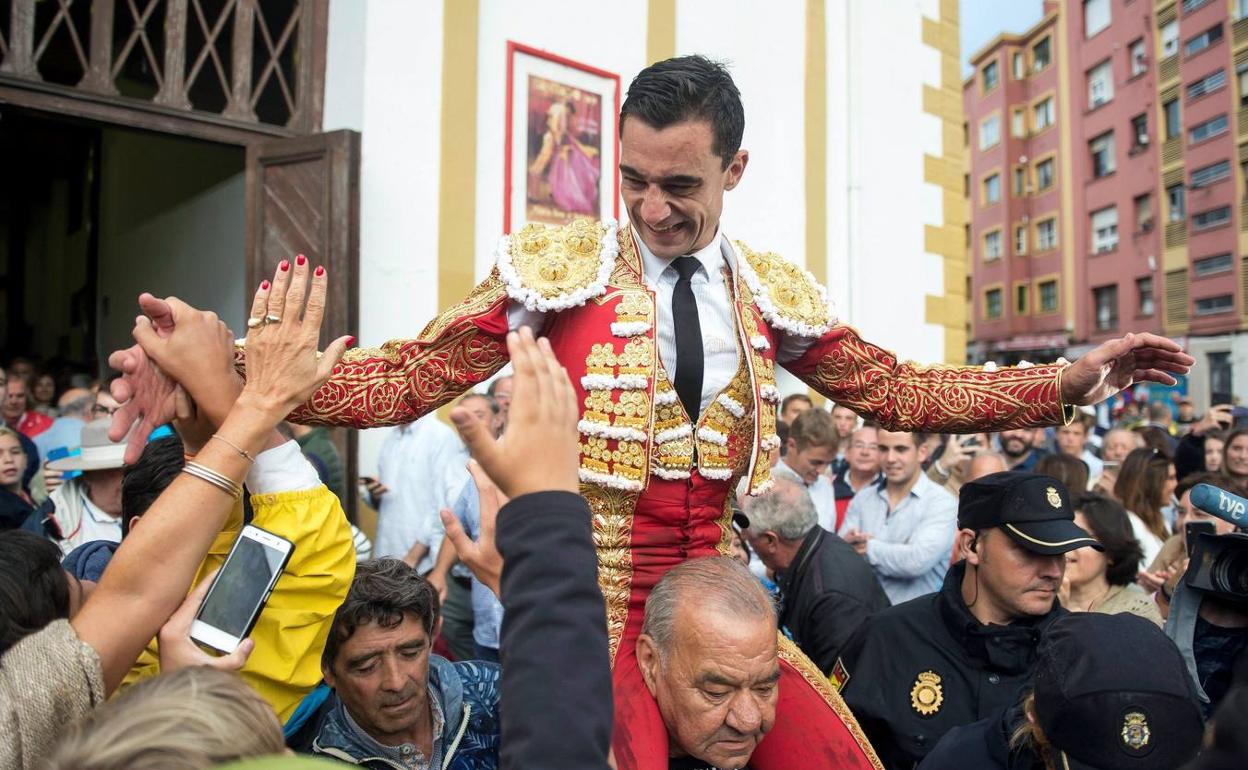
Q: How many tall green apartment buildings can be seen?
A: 0